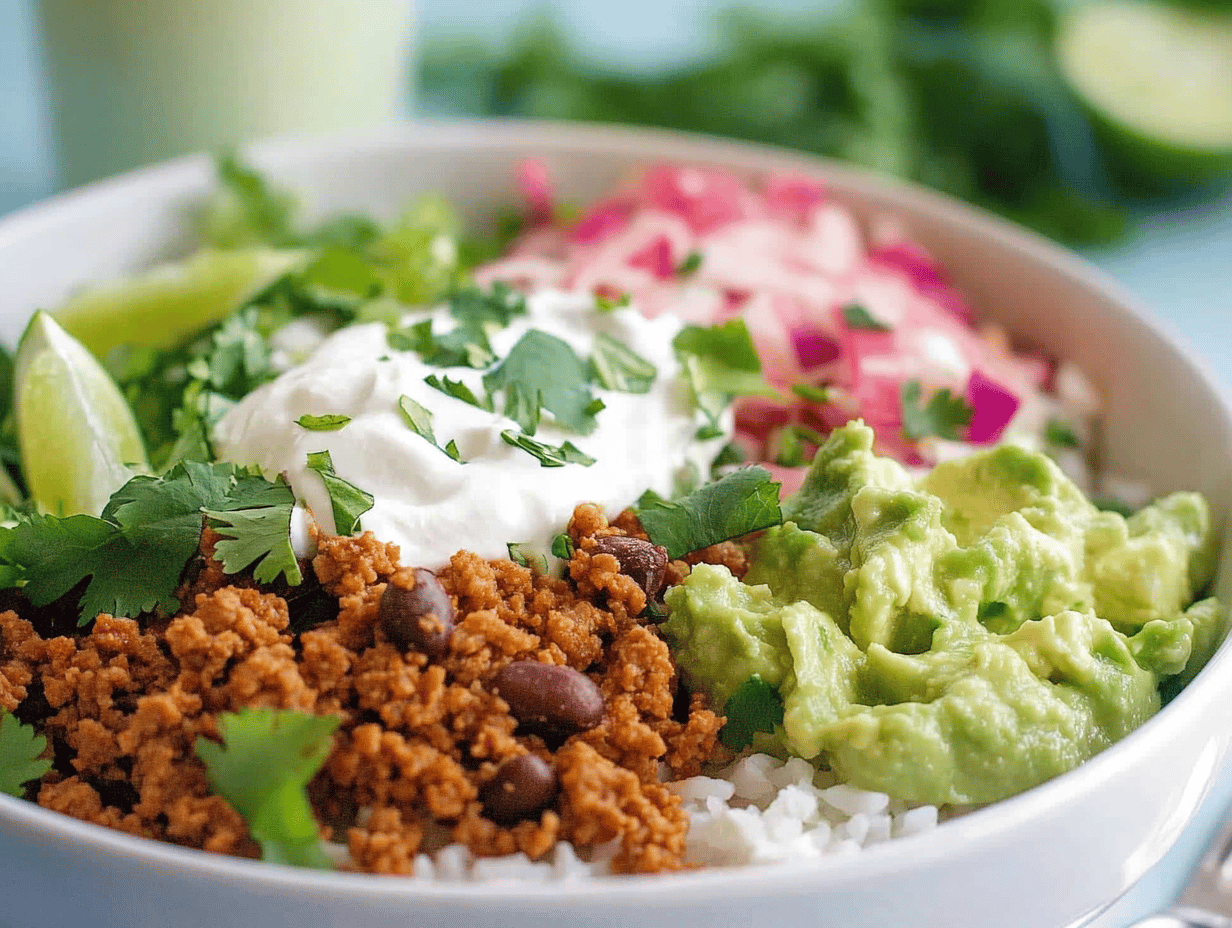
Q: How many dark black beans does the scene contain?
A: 4